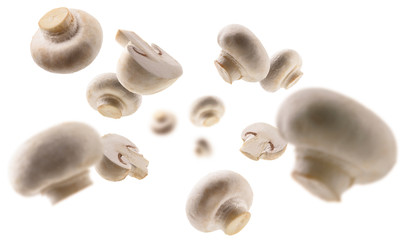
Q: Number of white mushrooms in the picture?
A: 13